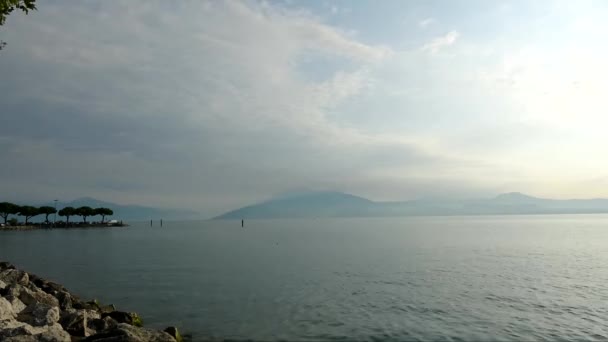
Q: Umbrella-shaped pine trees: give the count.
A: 6